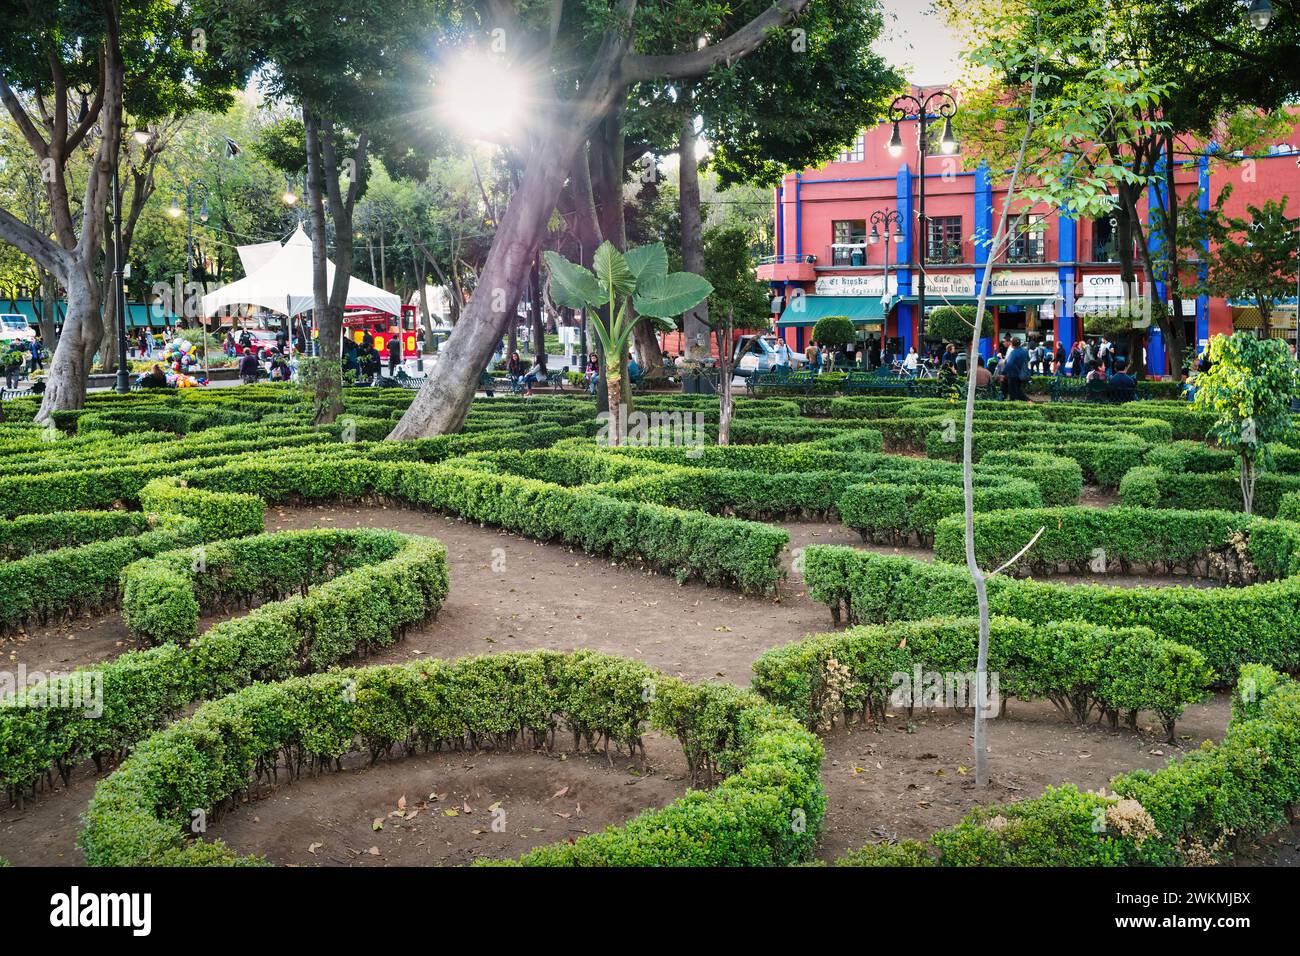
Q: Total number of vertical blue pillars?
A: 5